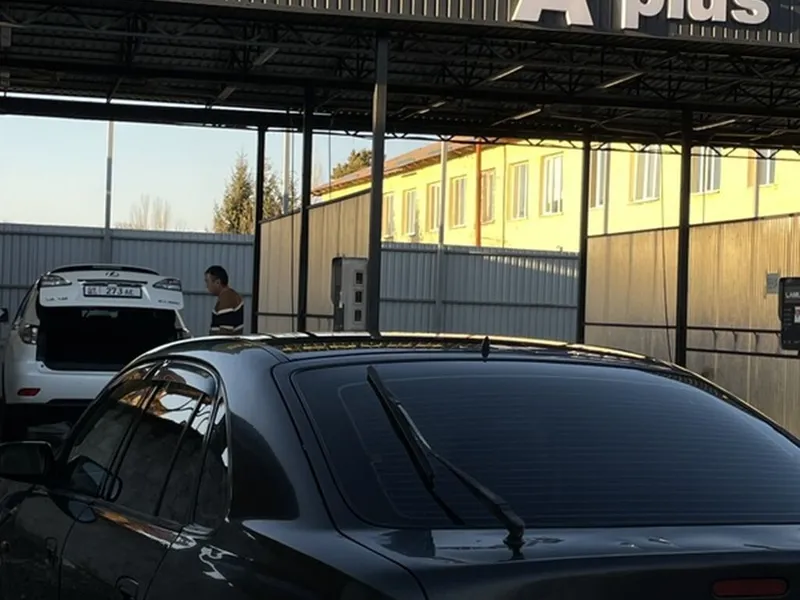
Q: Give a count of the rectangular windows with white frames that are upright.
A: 11